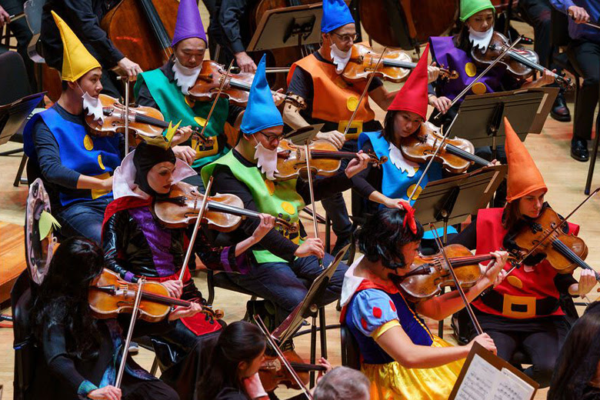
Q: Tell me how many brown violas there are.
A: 11